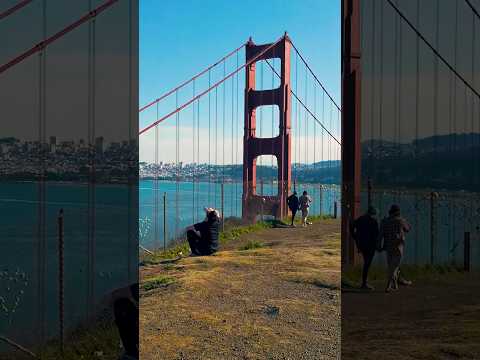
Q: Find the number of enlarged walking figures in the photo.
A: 2